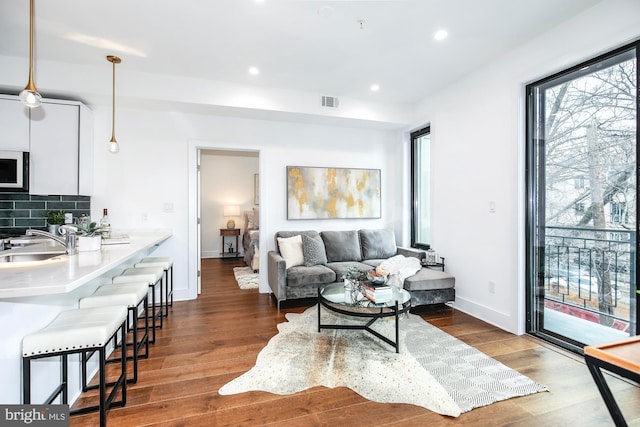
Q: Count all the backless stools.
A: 4